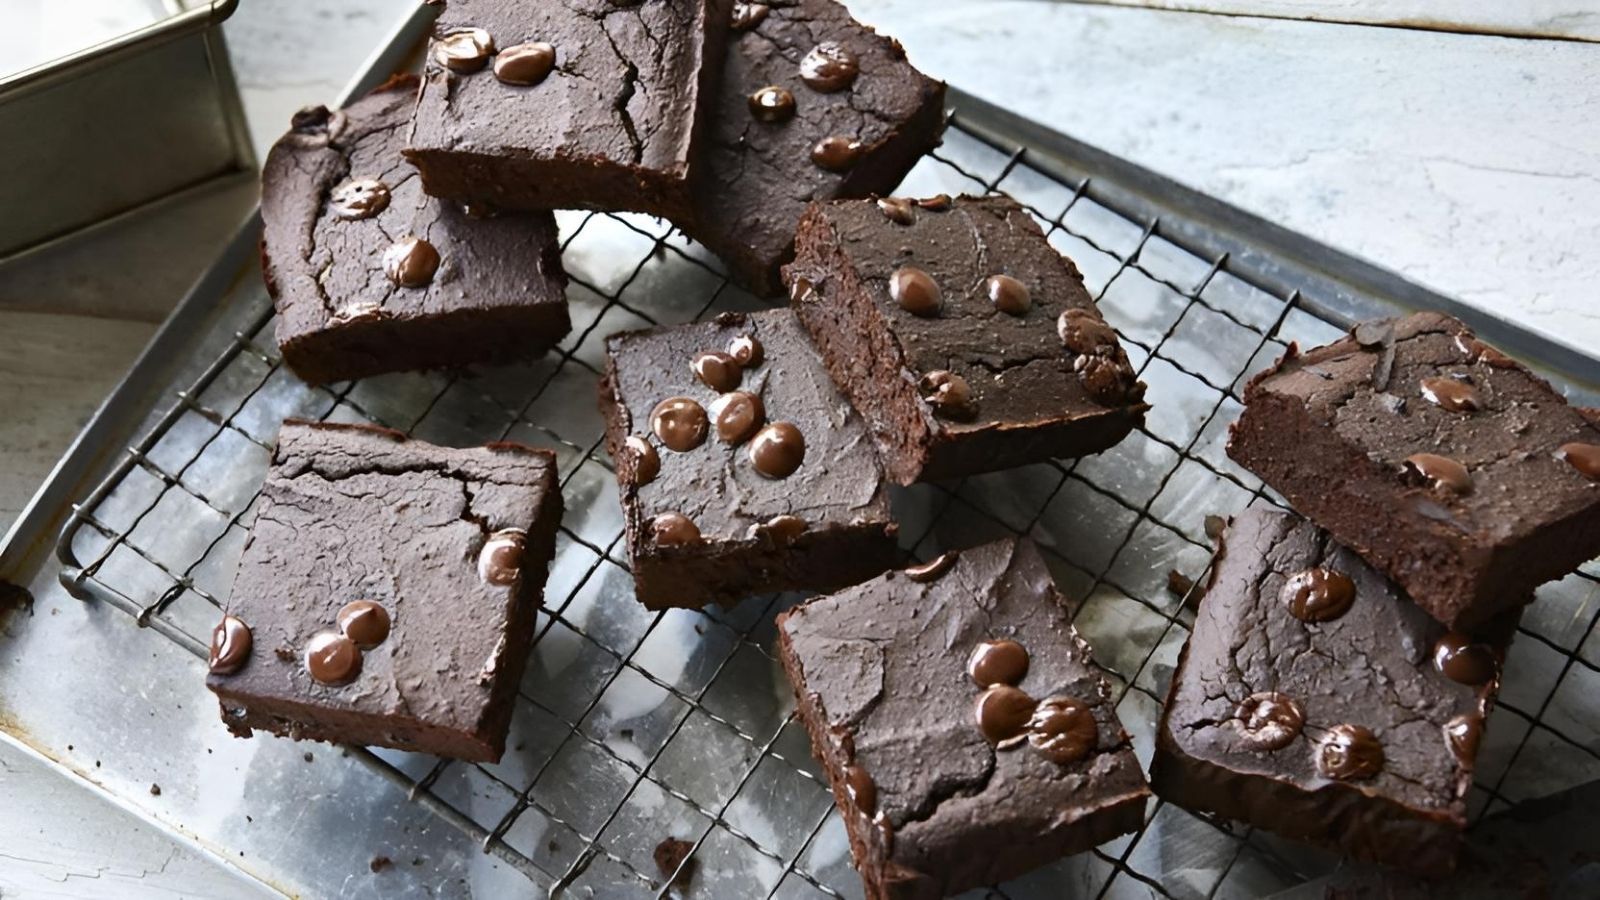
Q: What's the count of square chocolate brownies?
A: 9